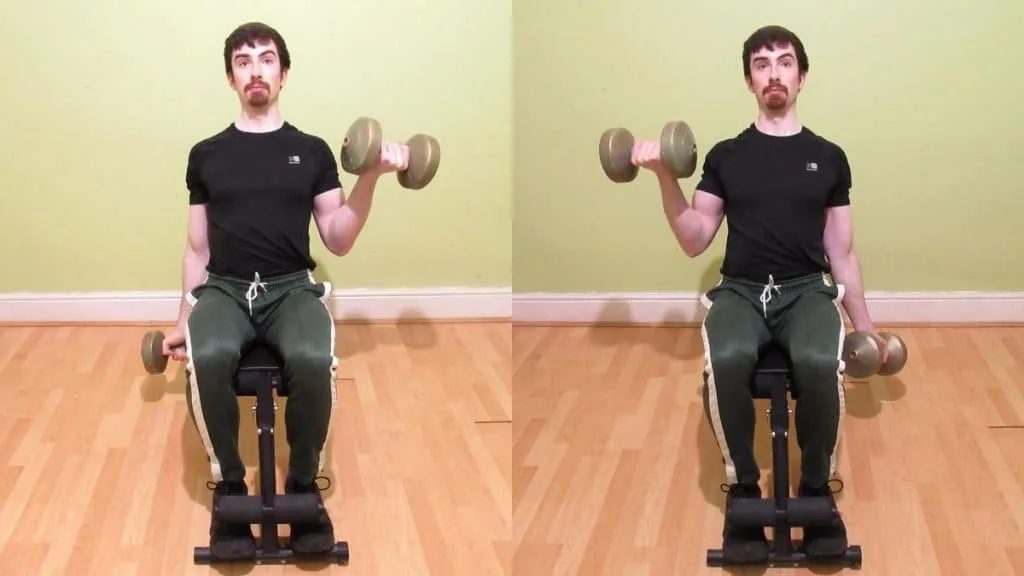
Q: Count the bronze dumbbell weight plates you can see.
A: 7